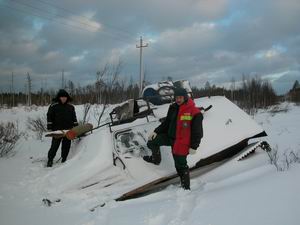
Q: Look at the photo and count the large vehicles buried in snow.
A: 1